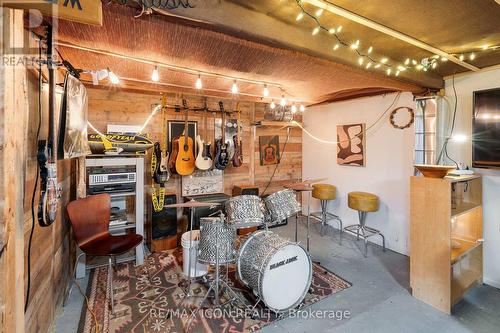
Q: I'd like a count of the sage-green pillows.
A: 0